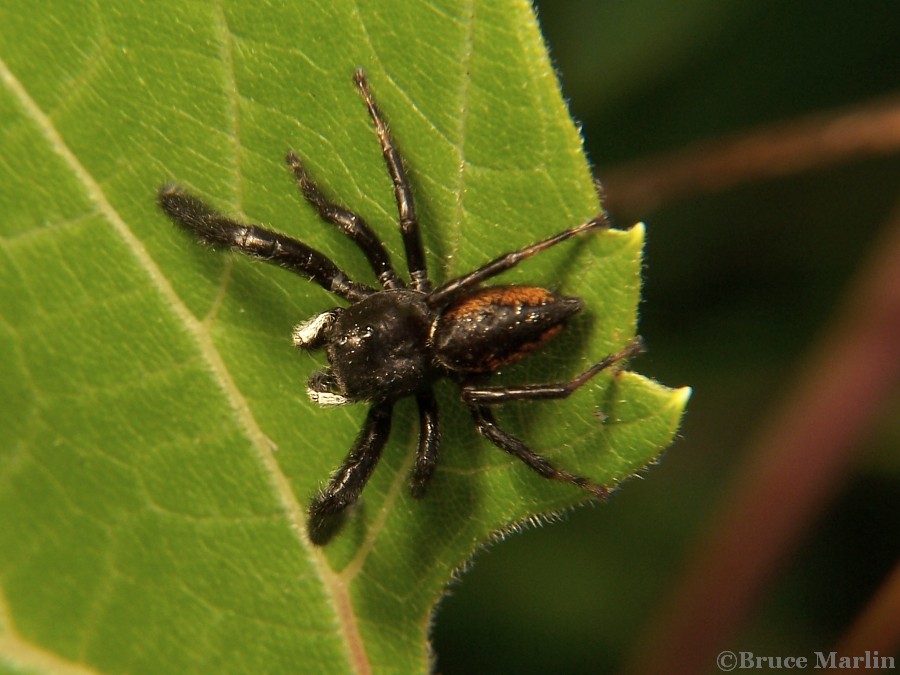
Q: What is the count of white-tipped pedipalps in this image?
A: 2